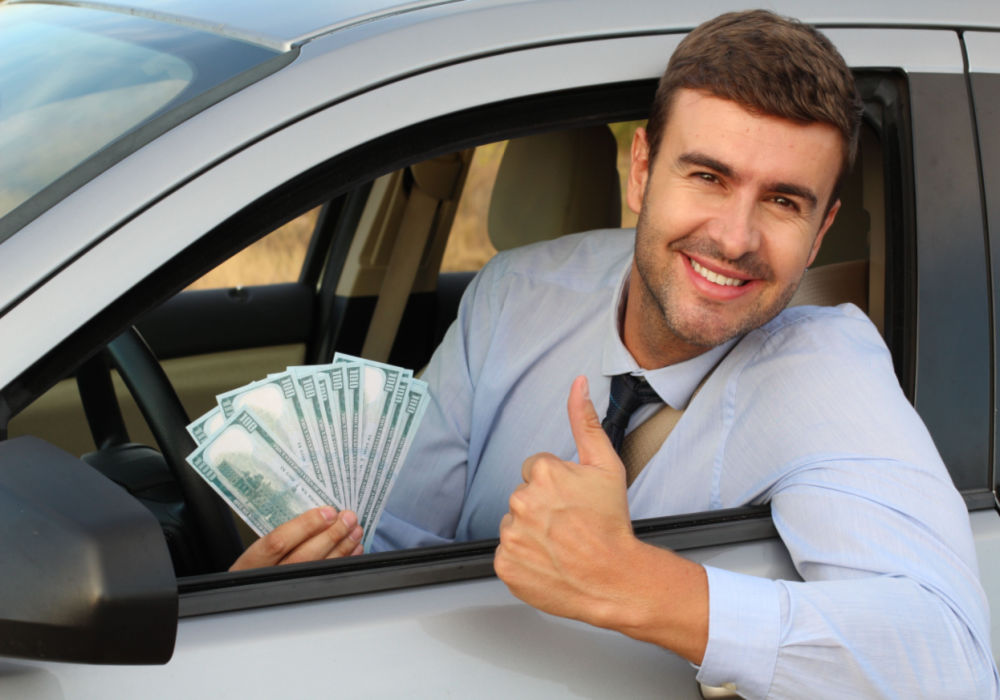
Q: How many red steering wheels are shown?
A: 0